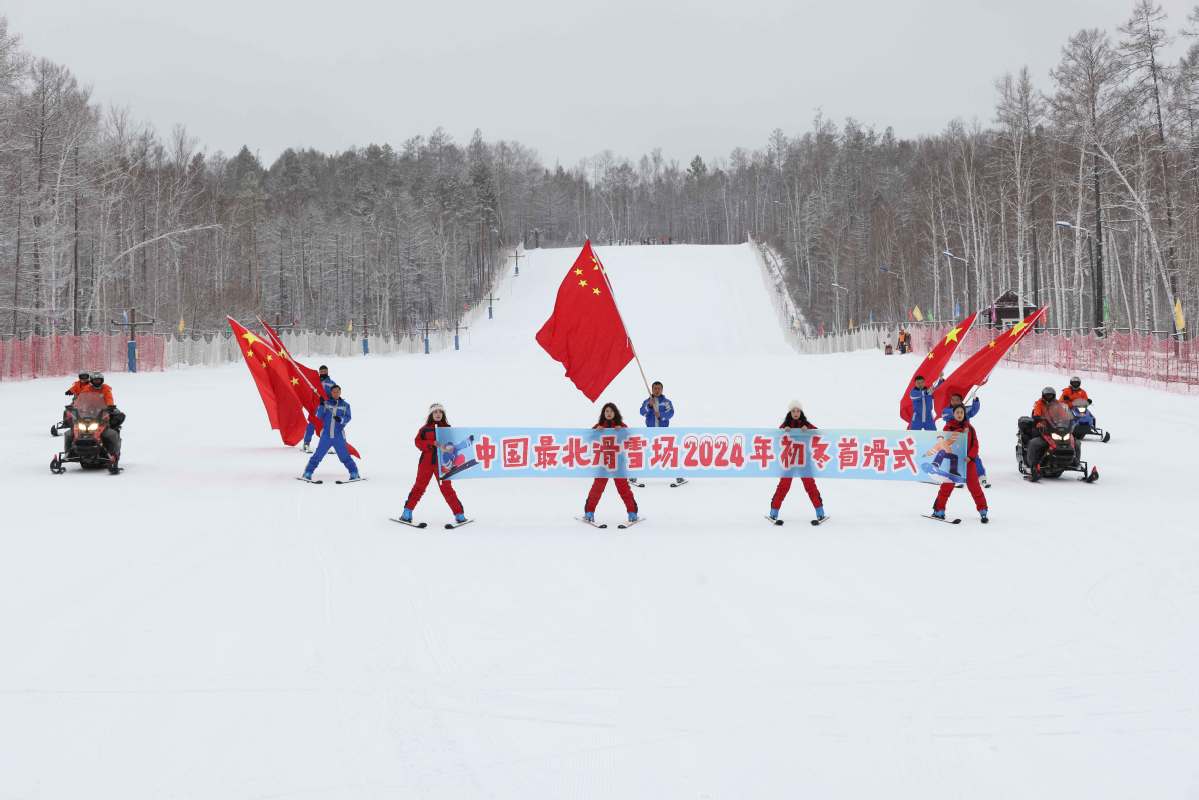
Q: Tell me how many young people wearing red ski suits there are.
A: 4